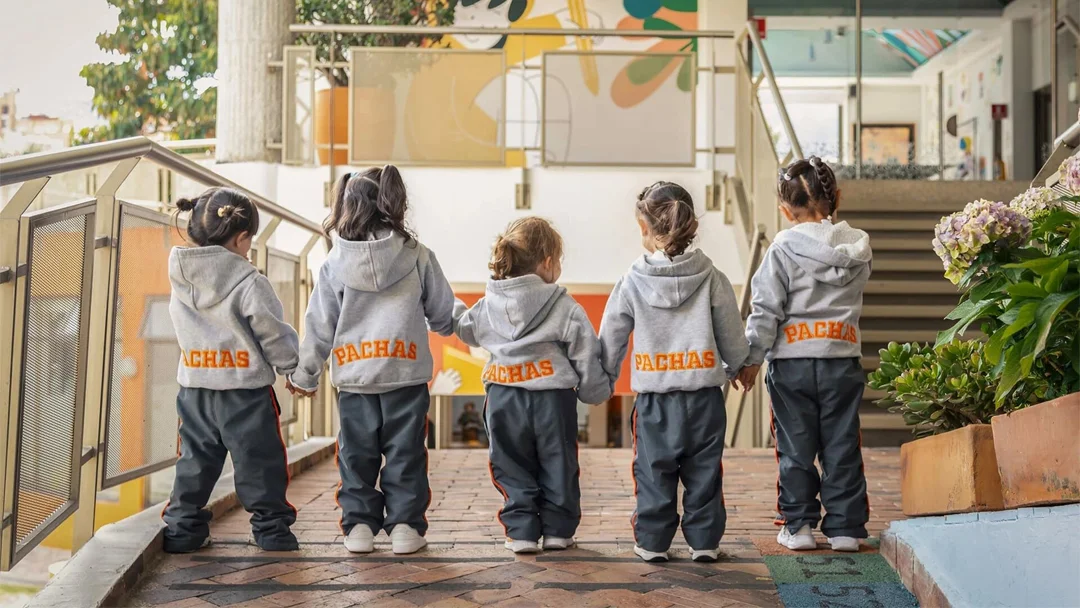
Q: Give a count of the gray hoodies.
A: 5